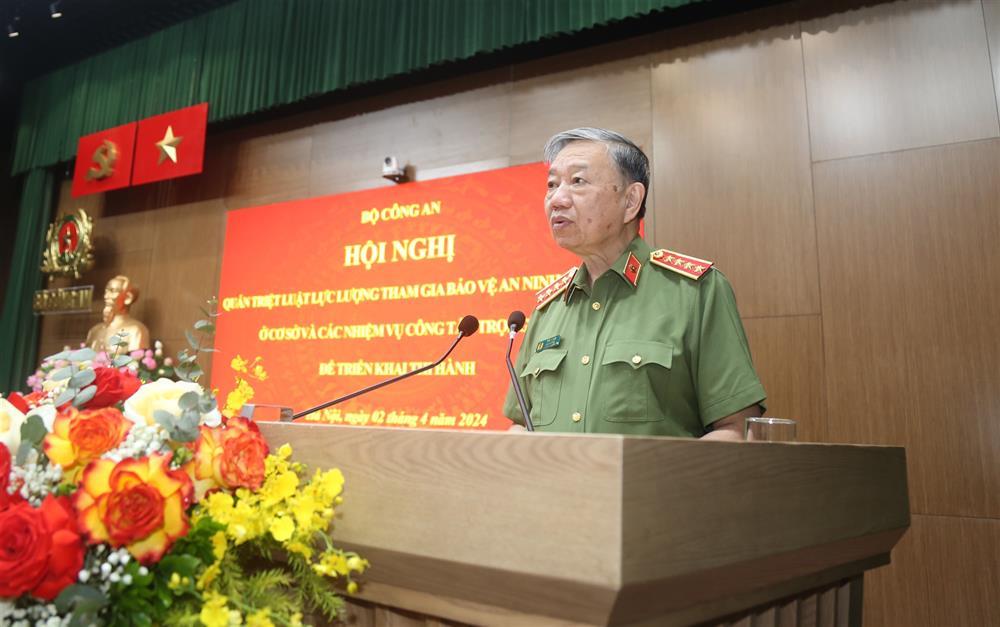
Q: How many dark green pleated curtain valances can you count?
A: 1